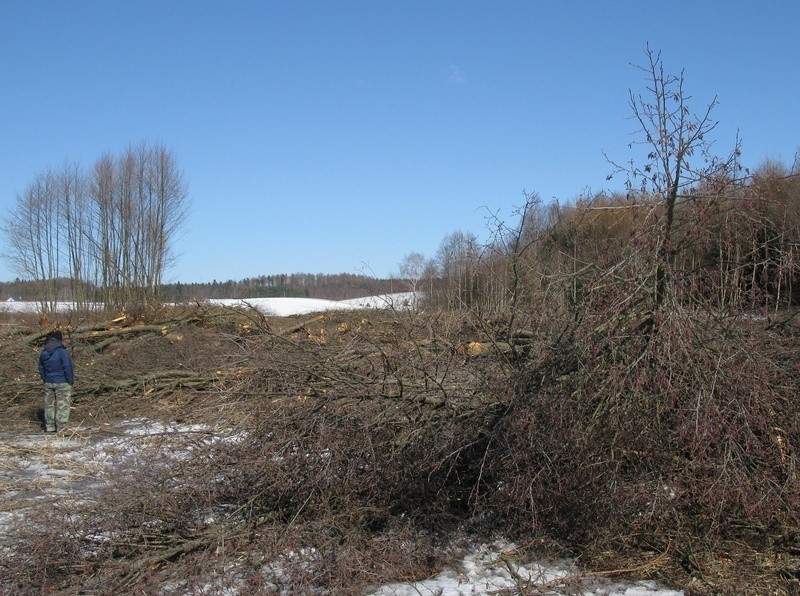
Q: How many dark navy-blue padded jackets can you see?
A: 1